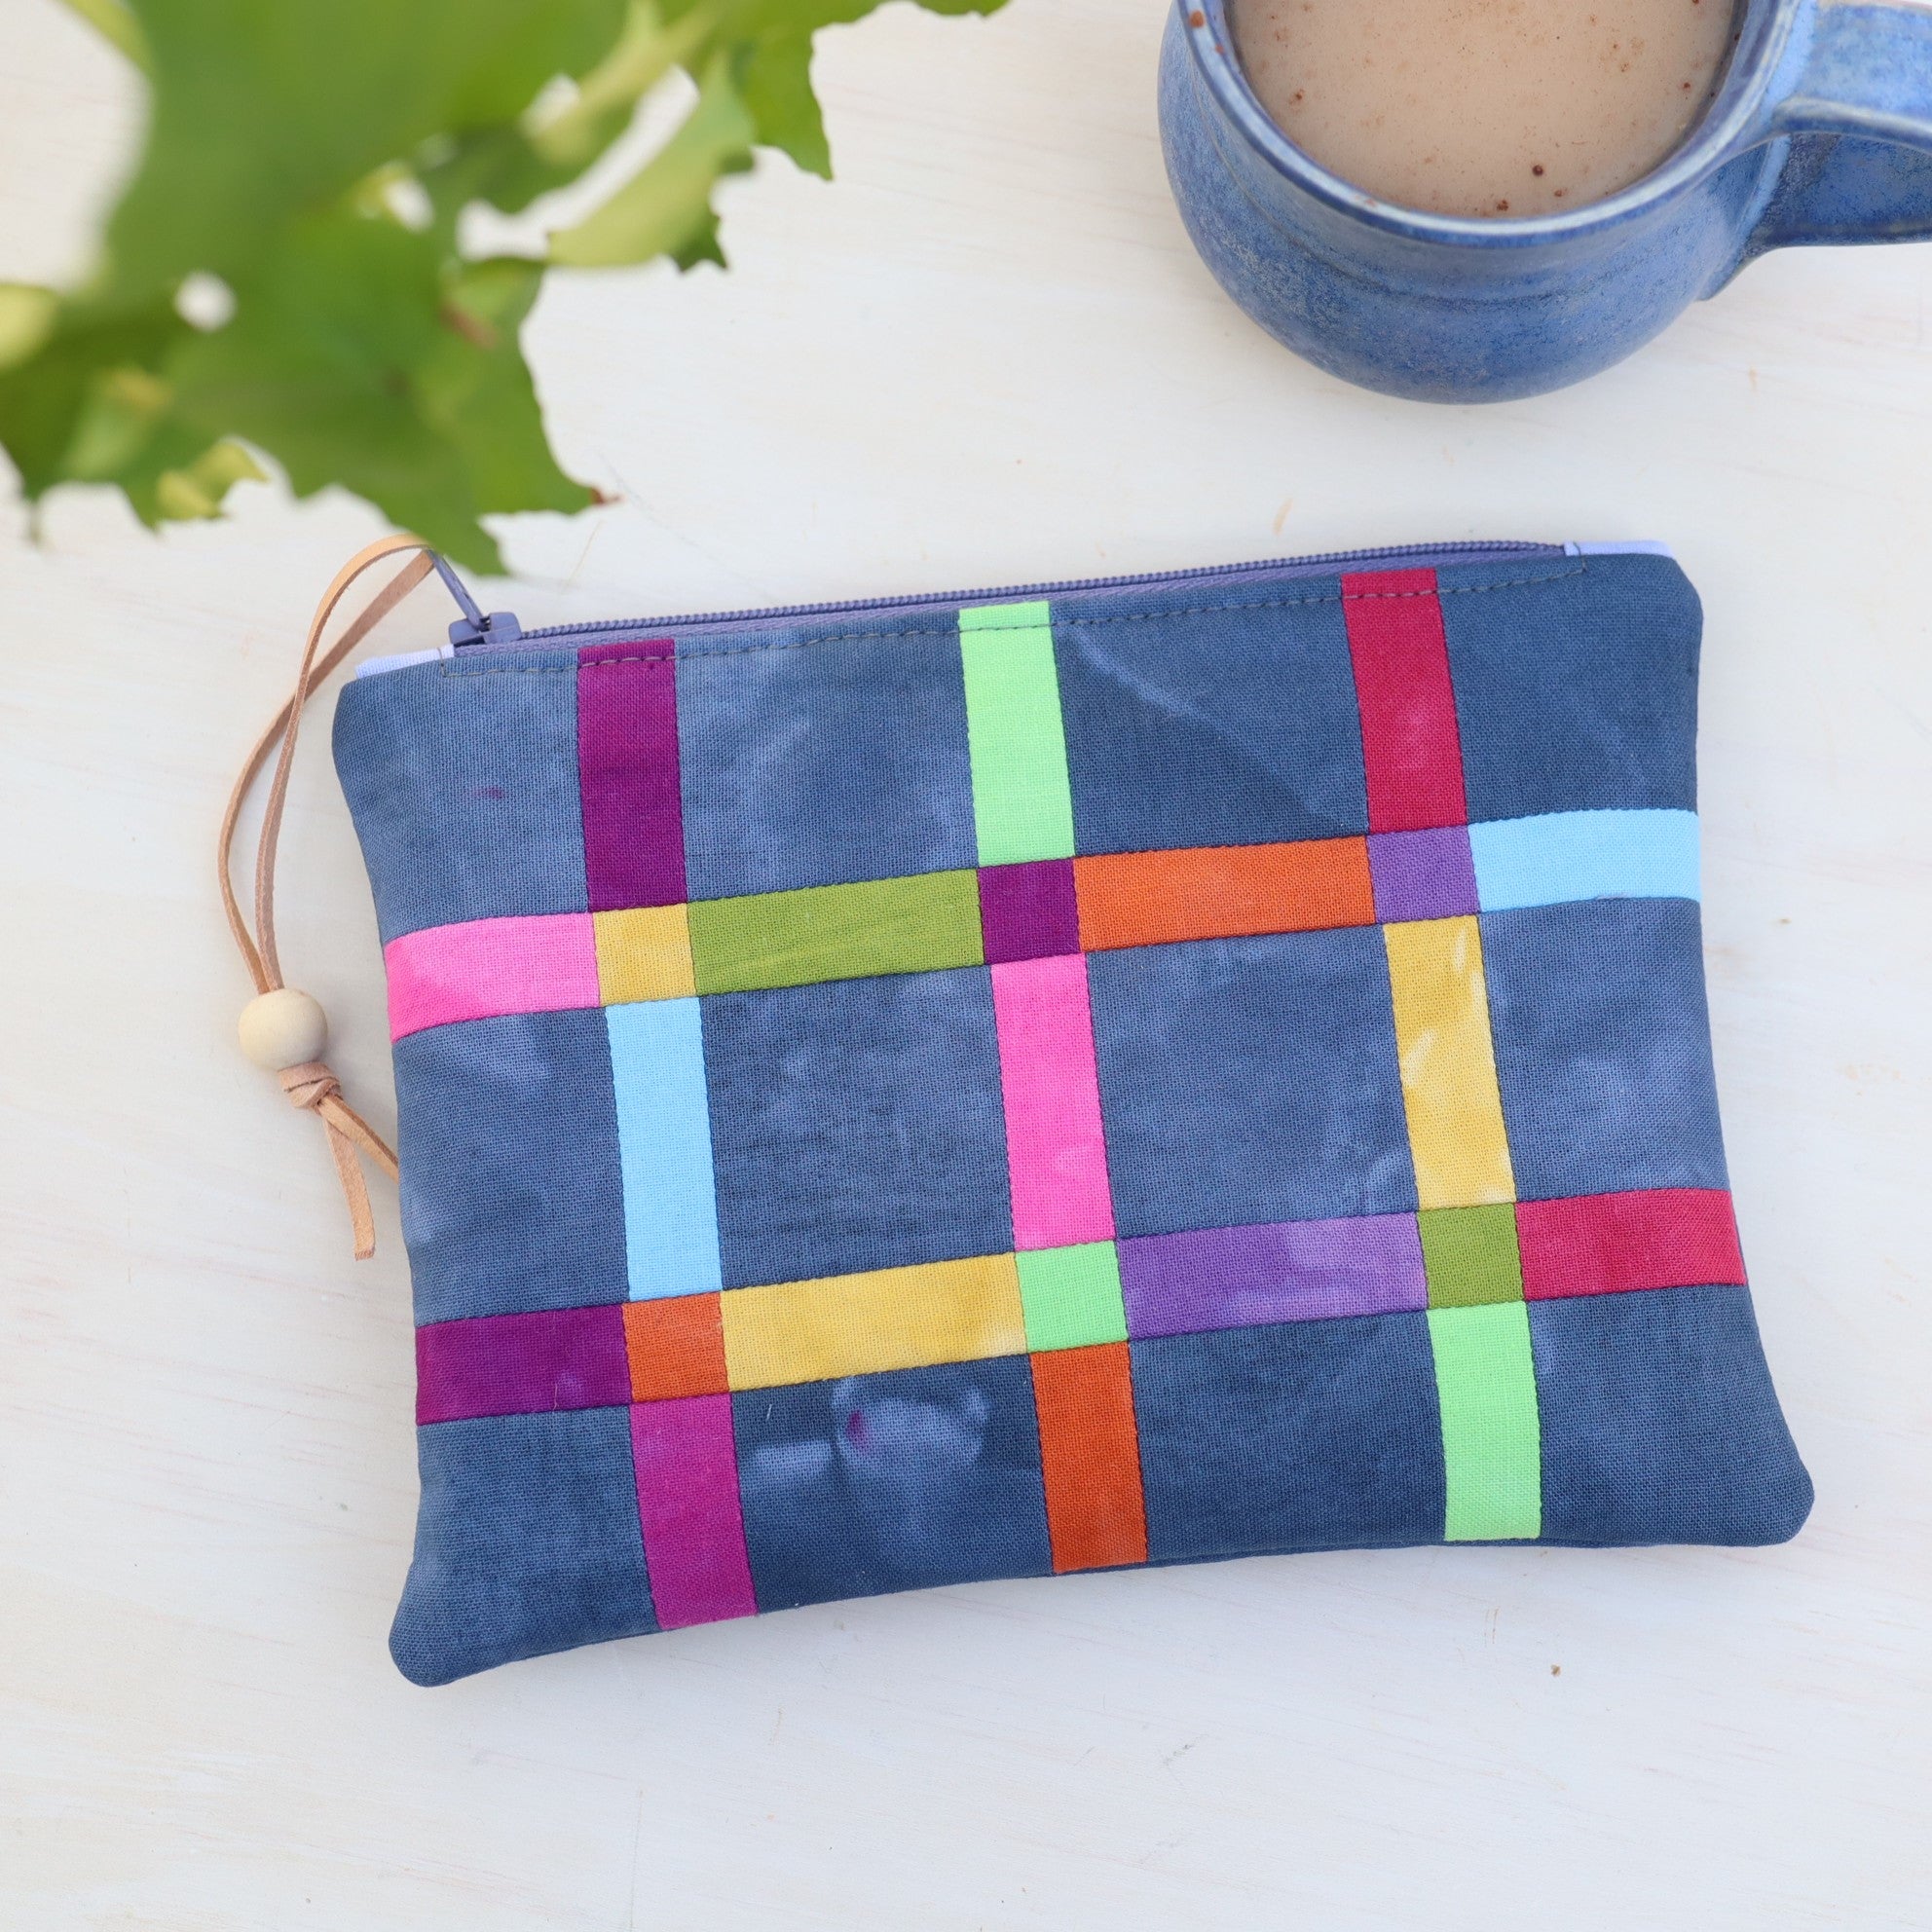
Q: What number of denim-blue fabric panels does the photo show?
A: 12